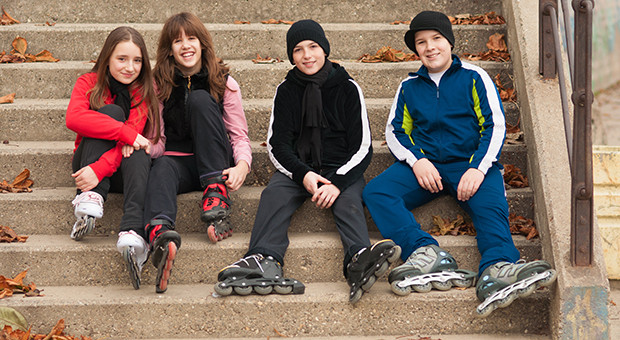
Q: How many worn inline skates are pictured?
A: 8